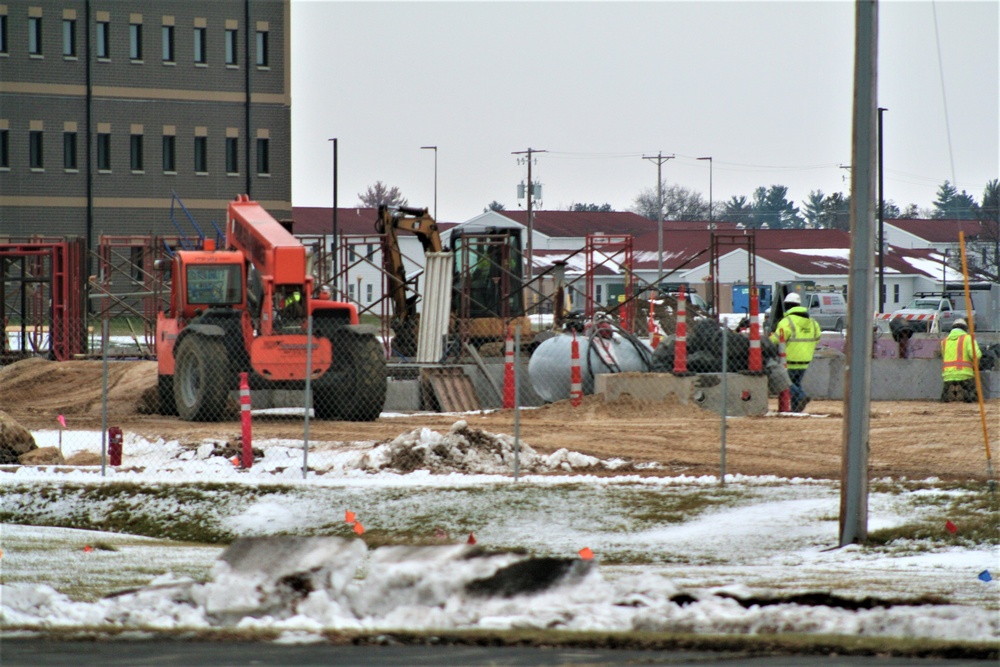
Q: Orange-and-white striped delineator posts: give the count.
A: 6